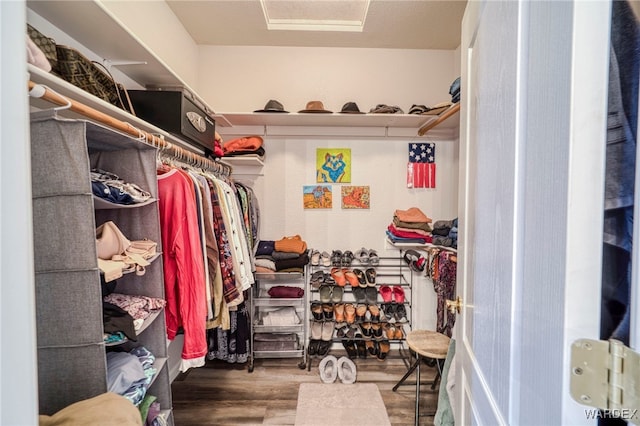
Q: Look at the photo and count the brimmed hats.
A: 3